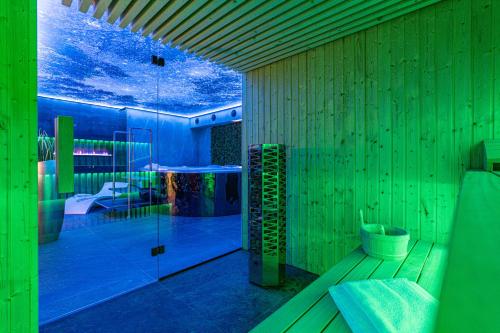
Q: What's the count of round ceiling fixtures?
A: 3